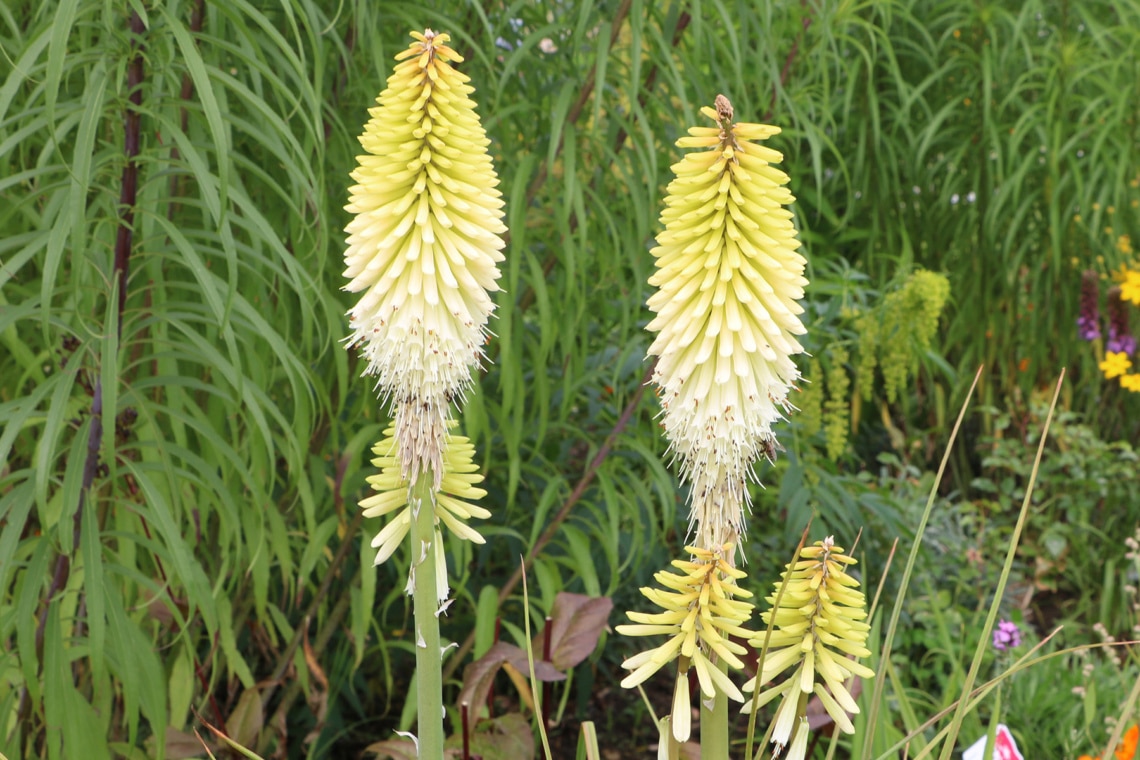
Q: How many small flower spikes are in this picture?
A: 3